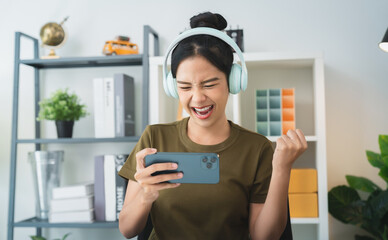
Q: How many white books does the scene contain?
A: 6